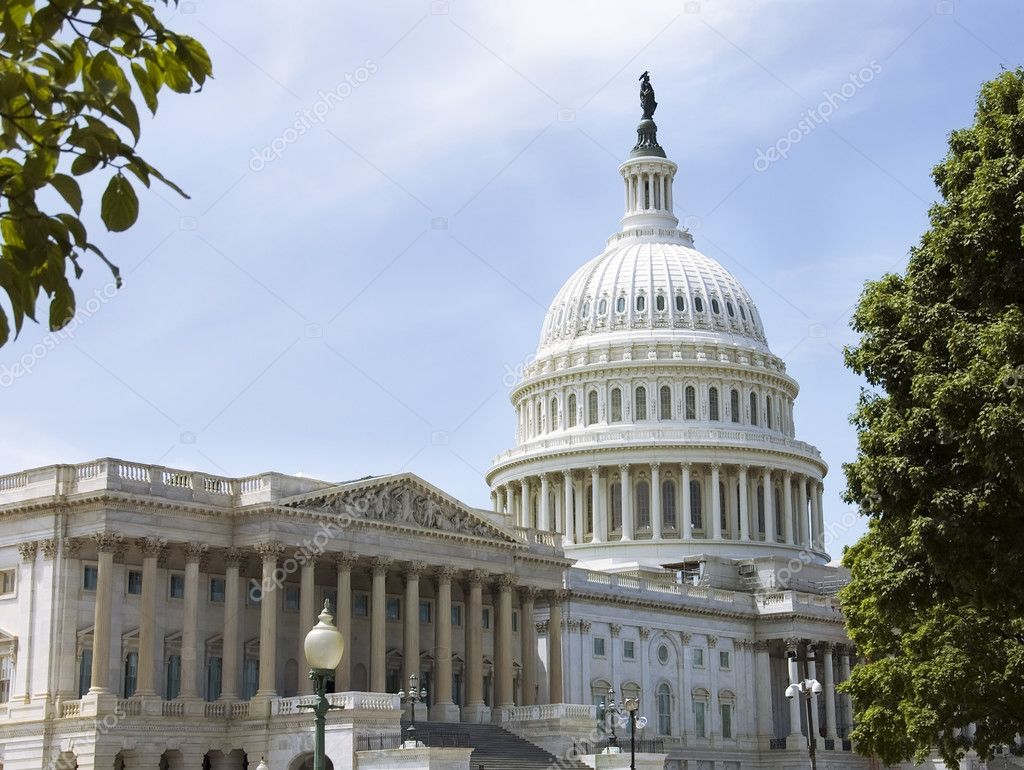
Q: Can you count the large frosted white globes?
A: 1